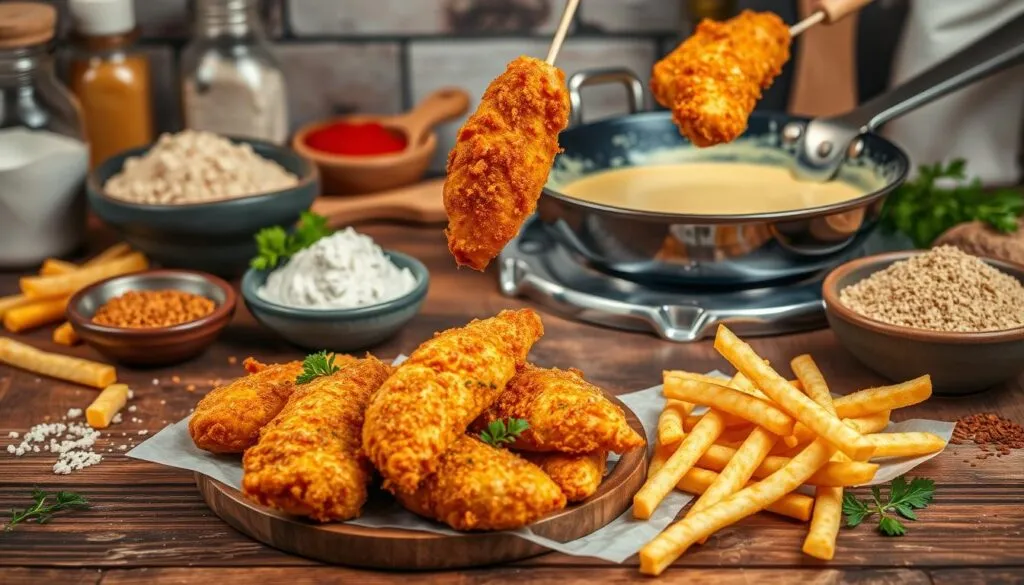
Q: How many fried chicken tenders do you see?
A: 8